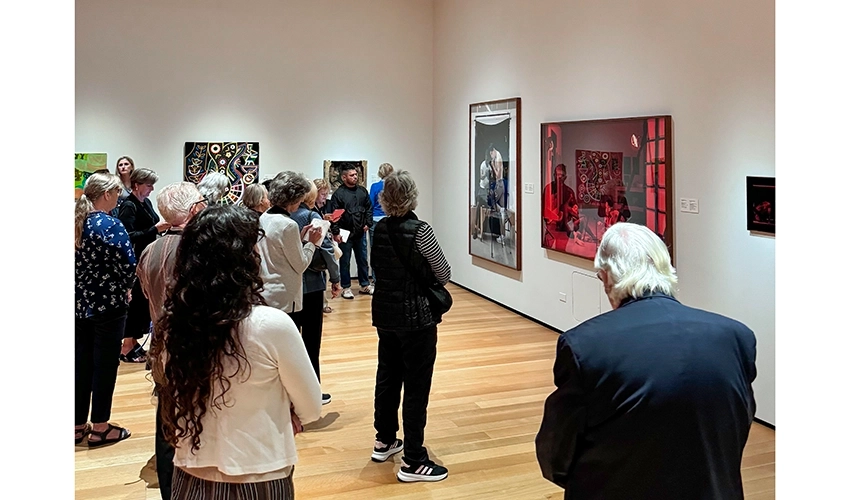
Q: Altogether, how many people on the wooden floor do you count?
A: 14